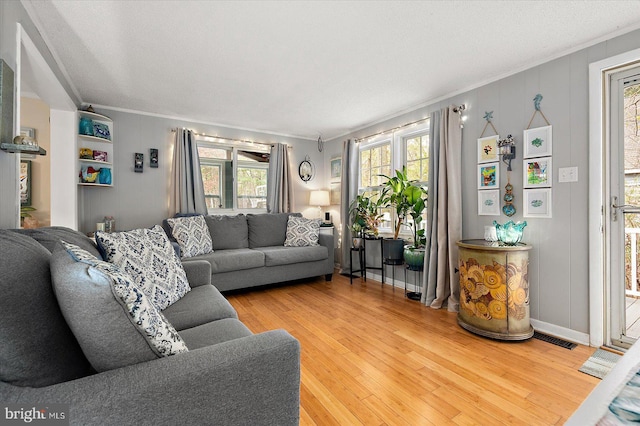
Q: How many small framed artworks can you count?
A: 6